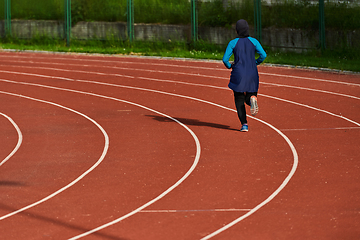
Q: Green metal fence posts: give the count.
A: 6